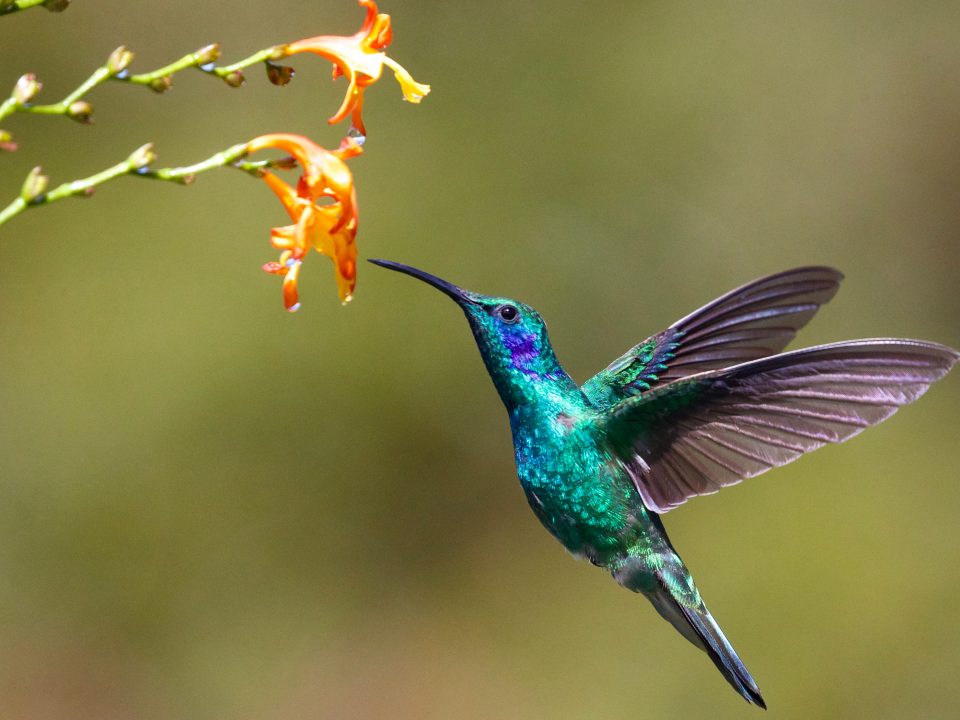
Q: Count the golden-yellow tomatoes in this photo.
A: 0